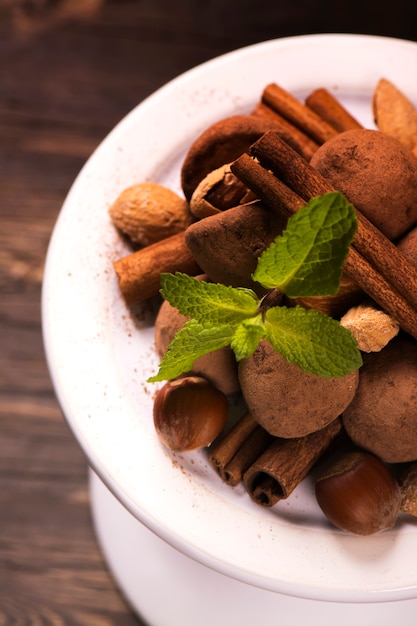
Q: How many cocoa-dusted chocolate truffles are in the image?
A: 7